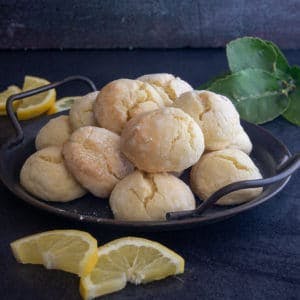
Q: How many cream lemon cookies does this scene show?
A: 11